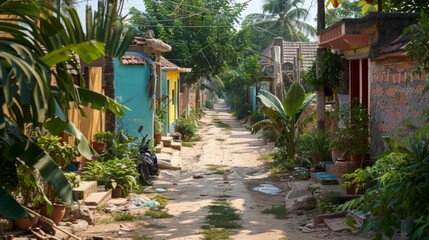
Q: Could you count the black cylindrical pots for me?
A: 0